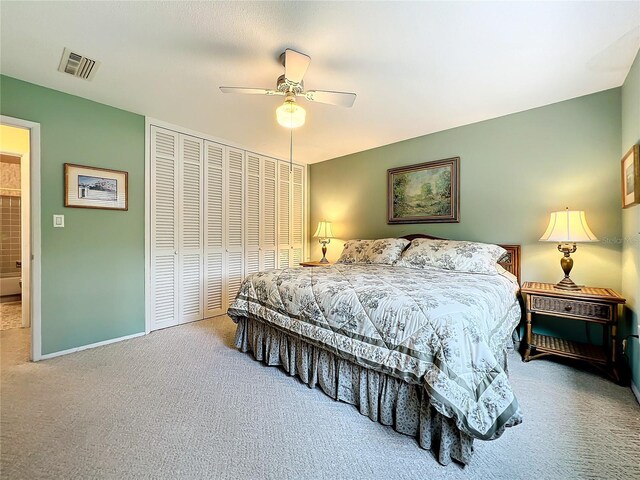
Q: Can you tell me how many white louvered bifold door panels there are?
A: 8